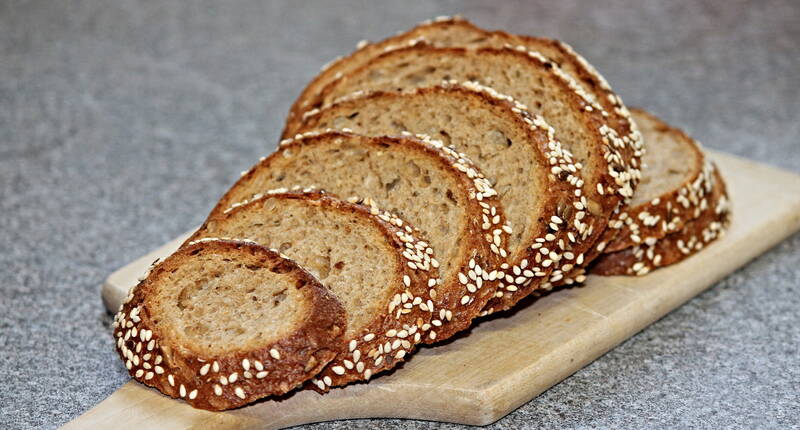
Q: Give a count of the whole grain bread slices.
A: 8